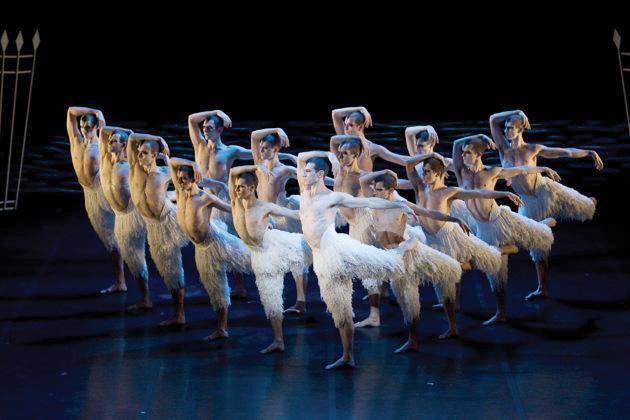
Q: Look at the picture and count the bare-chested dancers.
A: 15